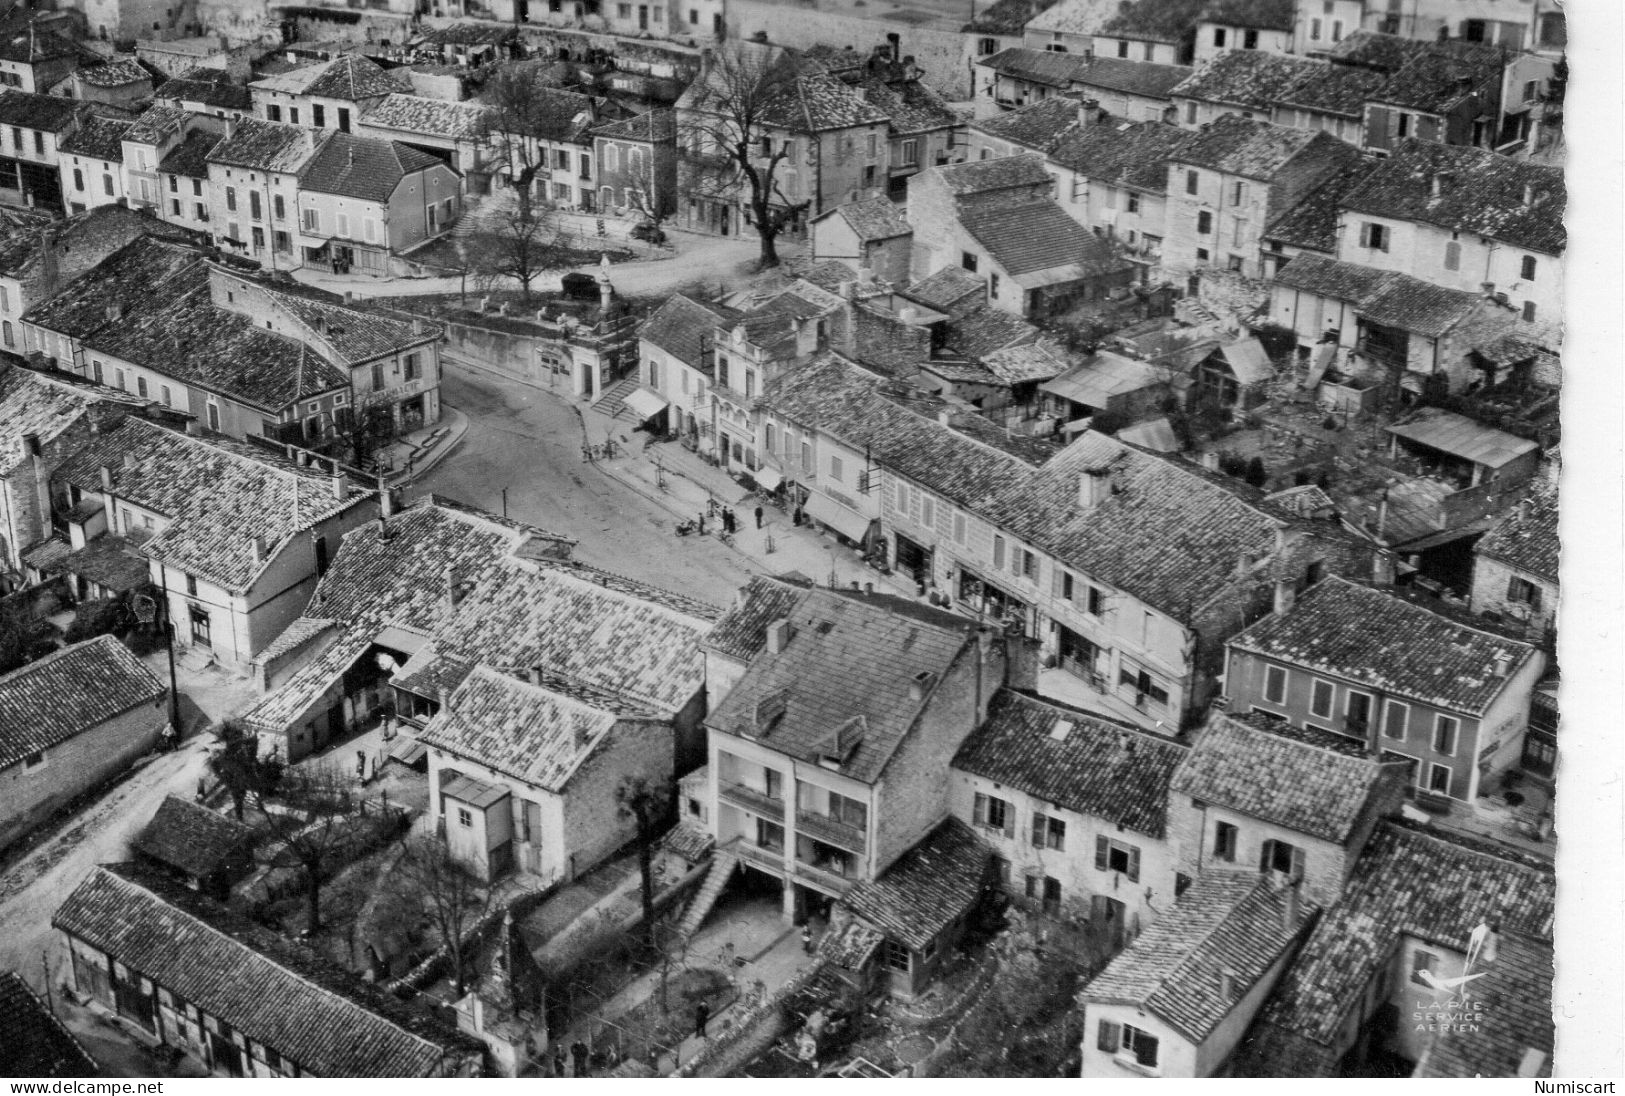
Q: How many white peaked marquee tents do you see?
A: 0